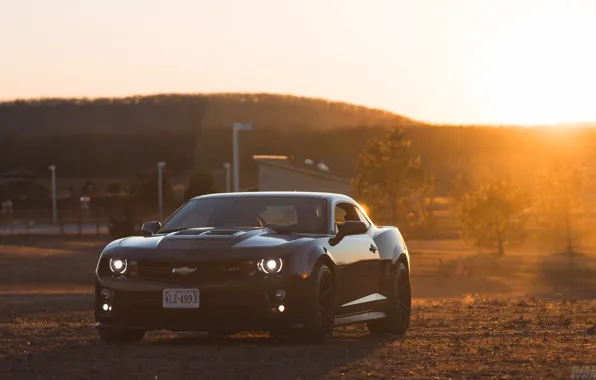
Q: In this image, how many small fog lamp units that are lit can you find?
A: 2